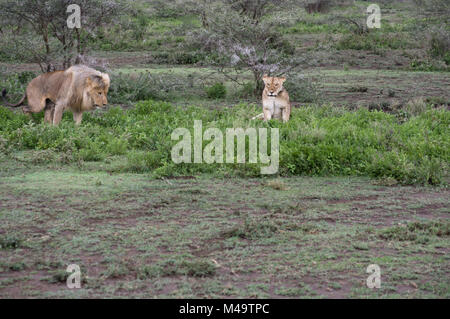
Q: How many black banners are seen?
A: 1